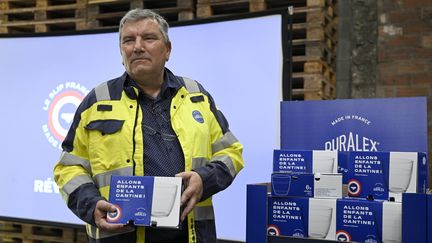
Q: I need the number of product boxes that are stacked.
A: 5